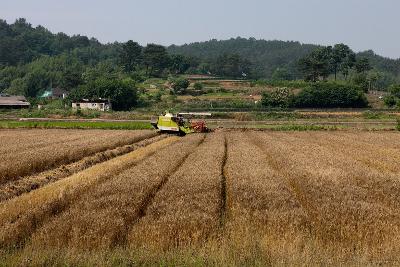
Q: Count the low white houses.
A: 1